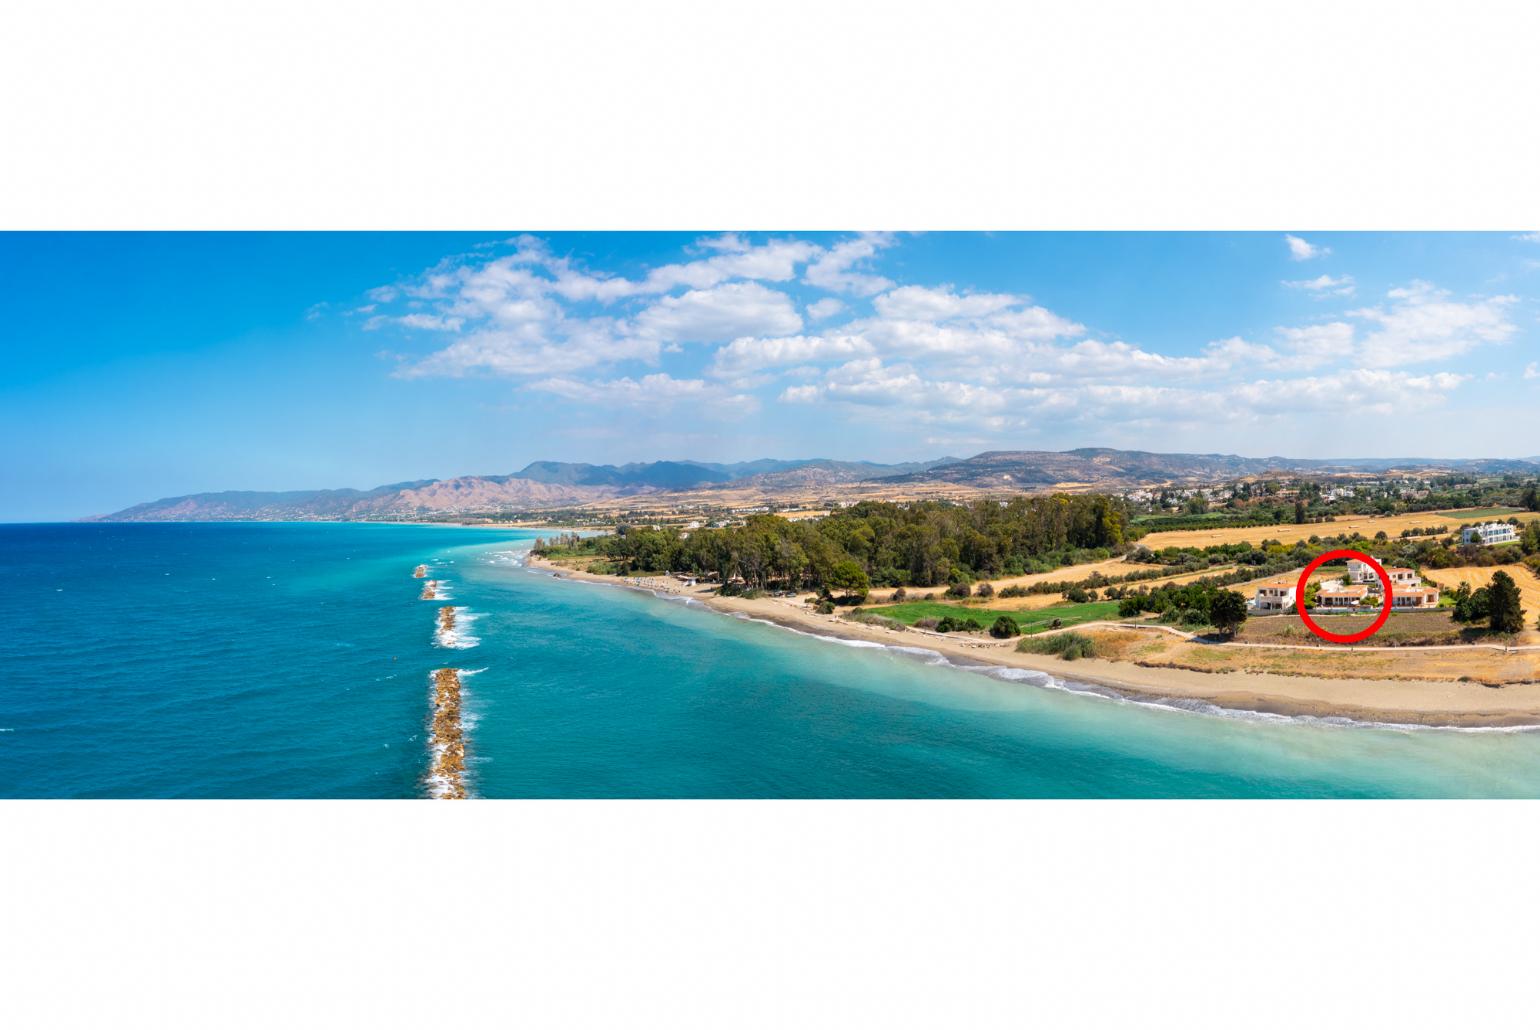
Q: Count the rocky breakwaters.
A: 4